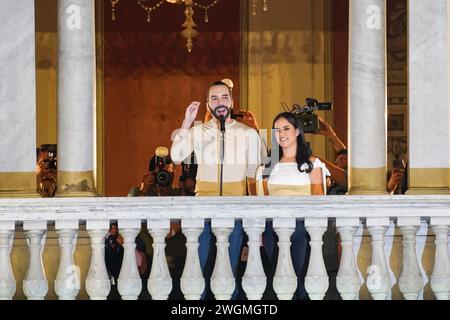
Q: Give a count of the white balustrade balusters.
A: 15